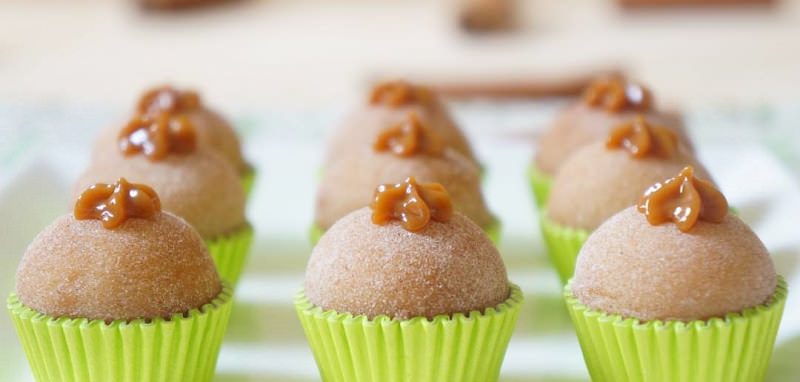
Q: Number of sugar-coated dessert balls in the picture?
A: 9